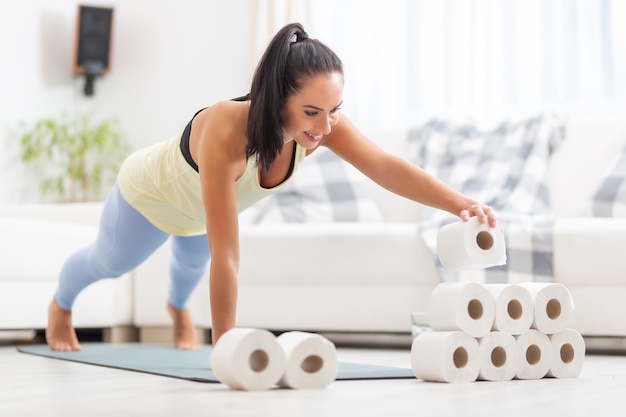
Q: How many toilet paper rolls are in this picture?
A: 10